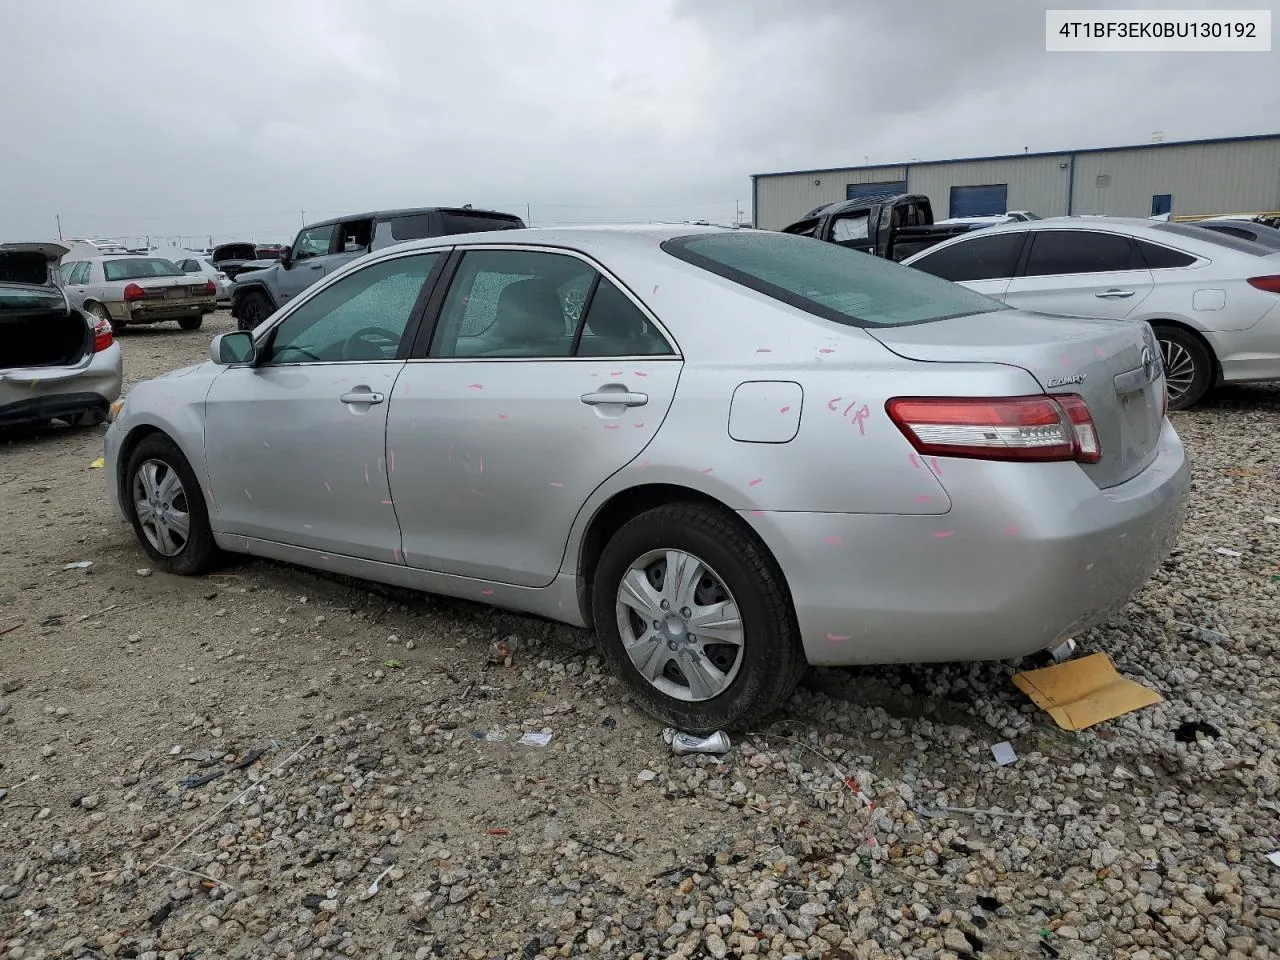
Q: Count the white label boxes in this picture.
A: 1